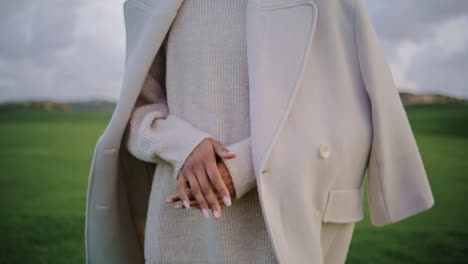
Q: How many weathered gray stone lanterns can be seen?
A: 0